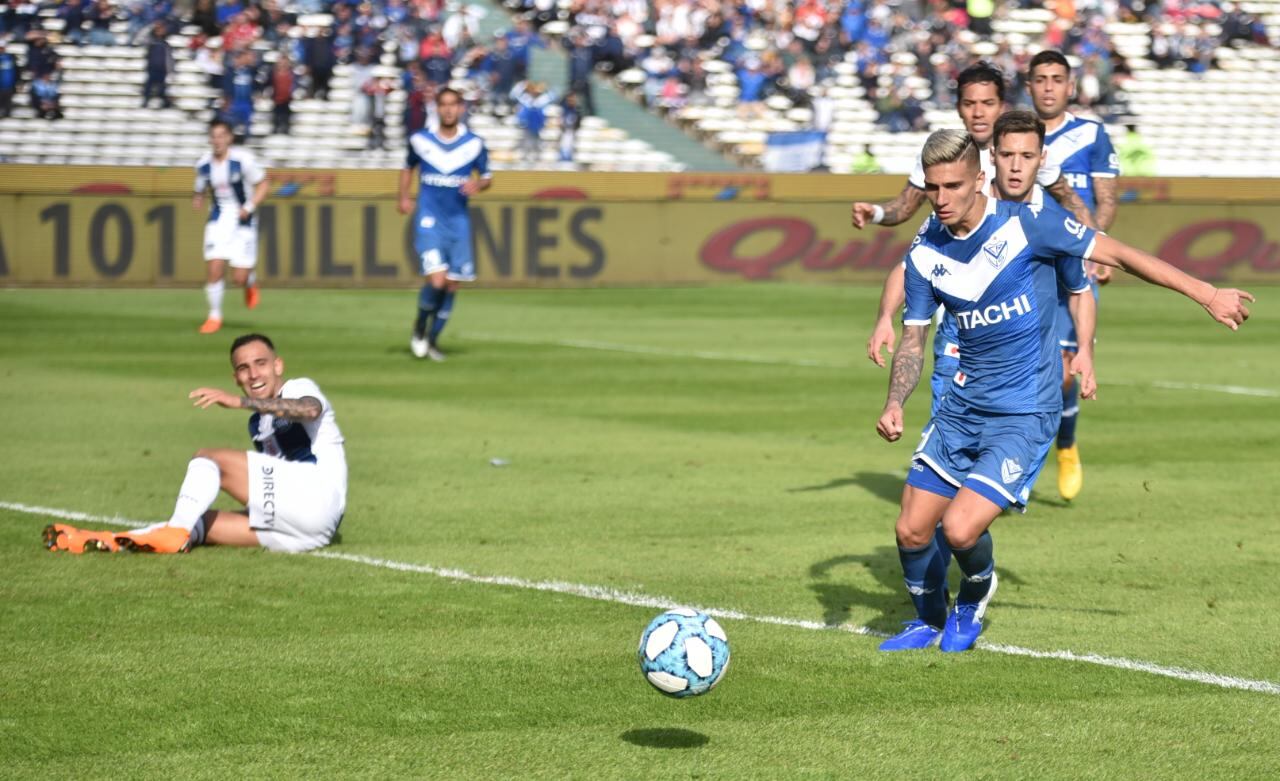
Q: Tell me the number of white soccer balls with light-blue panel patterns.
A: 1